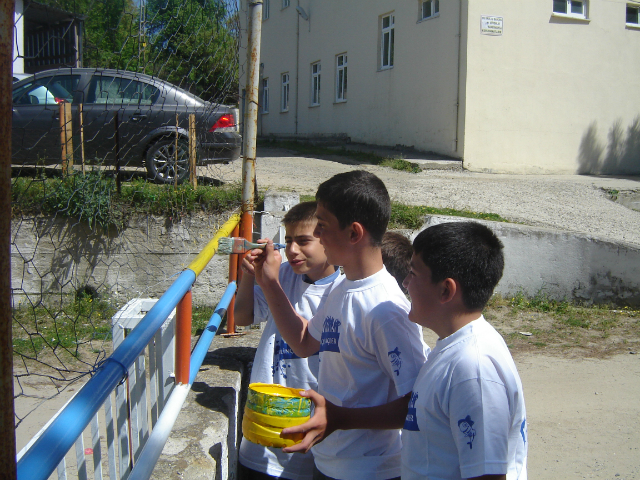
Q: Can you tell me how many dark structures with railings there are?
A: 1